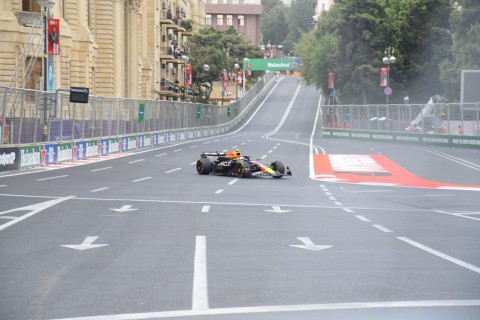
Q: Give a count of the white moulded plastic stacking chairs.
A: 0